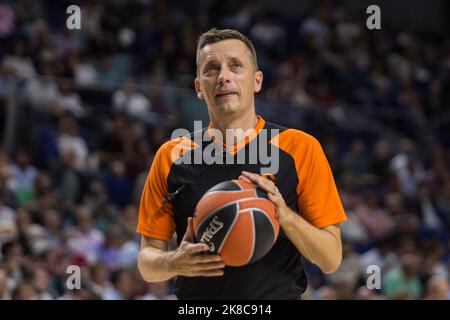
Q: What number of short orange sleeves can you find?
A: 2